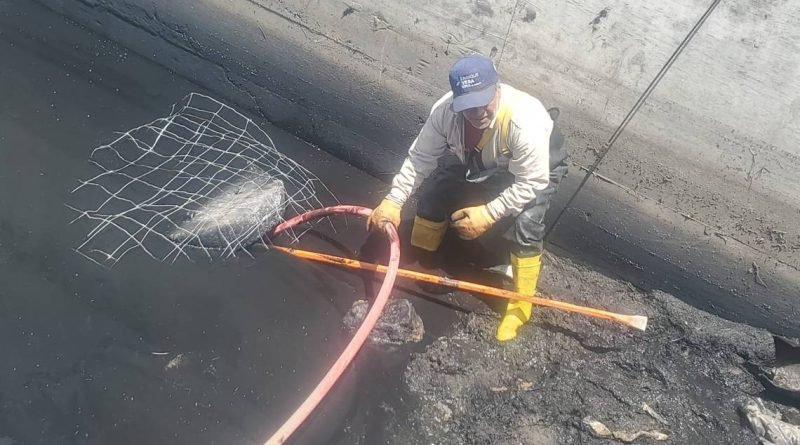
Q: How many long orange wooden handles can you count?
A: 1